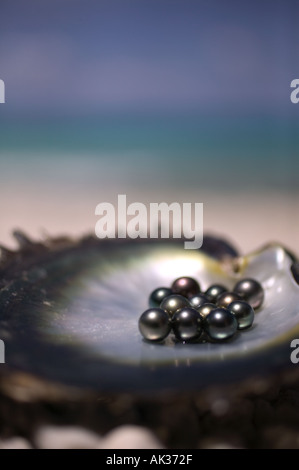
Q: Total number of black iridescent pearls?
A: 12